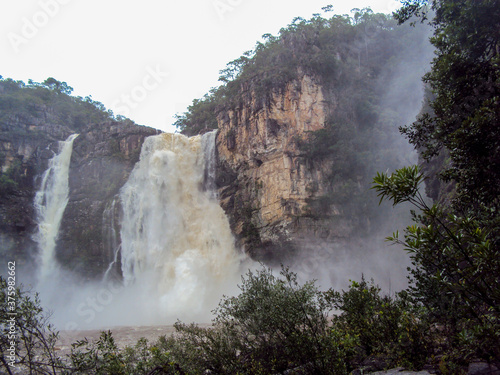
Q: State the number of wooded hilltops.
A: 2